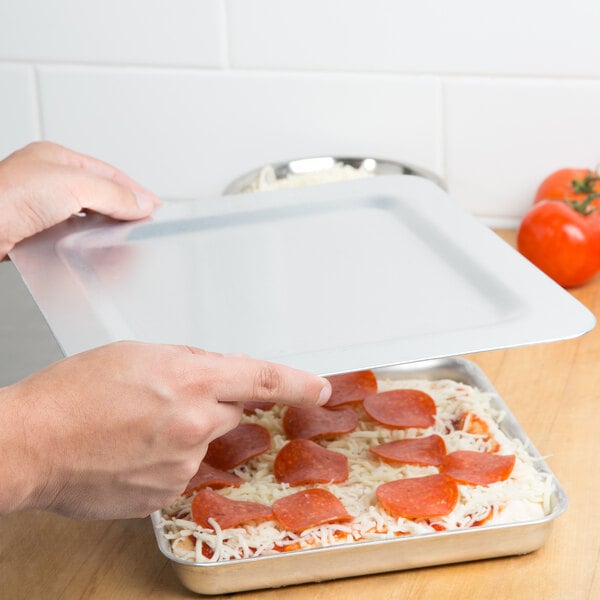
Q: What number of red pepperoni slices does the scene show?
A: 12